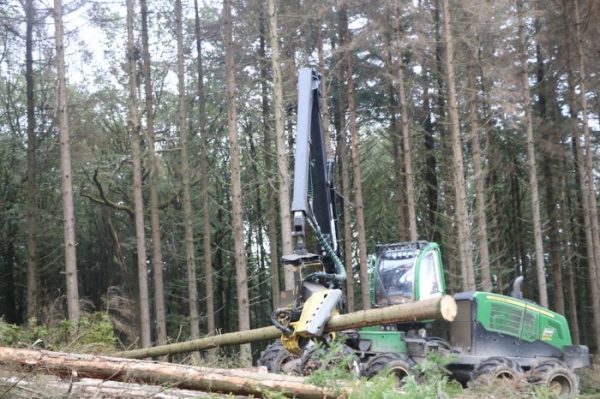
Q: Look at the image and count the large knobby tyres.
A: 5